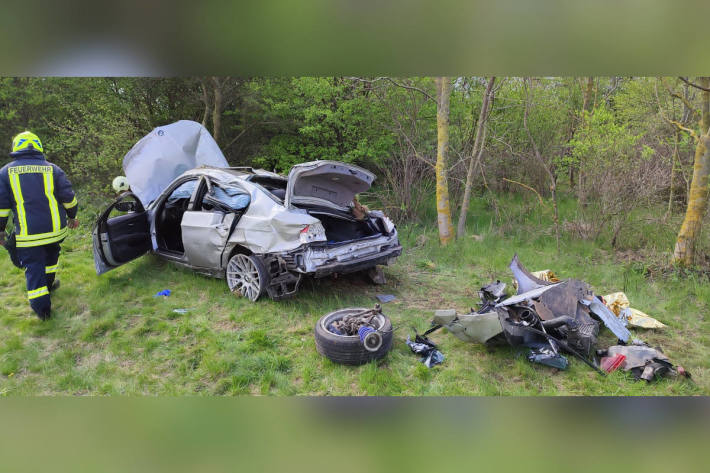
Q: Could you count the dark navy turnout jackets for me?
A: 1